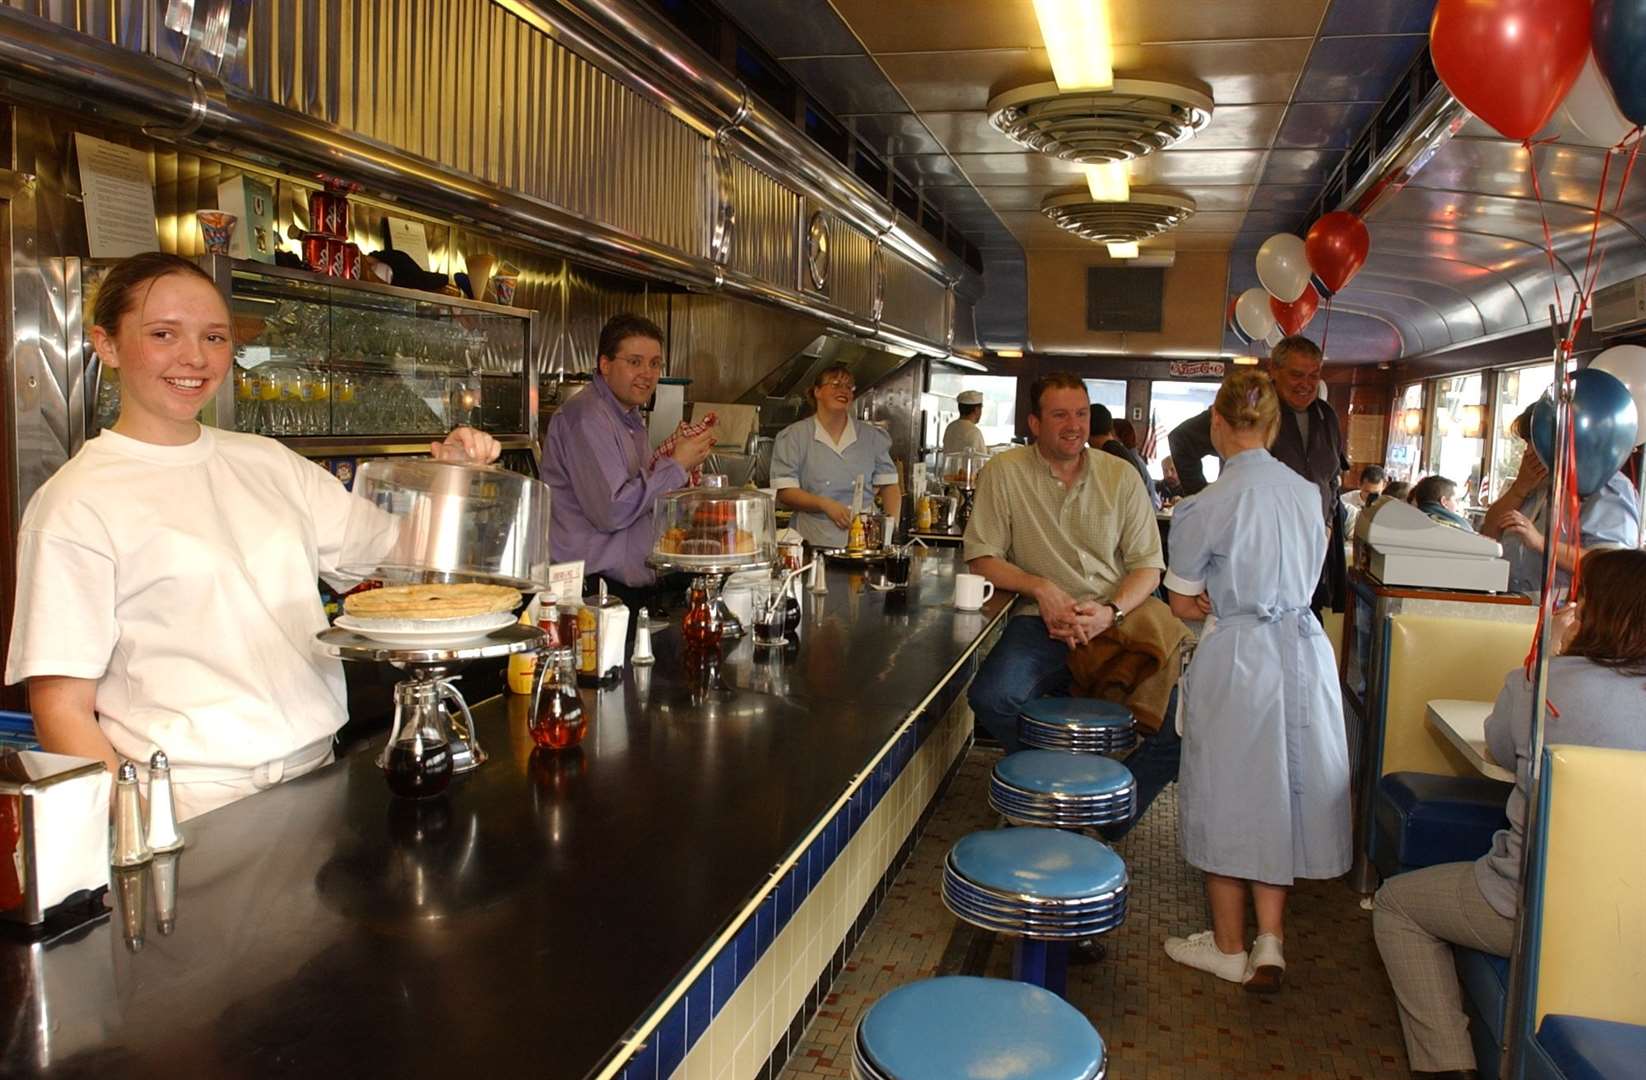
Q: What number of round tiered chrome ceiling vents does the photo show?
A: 2